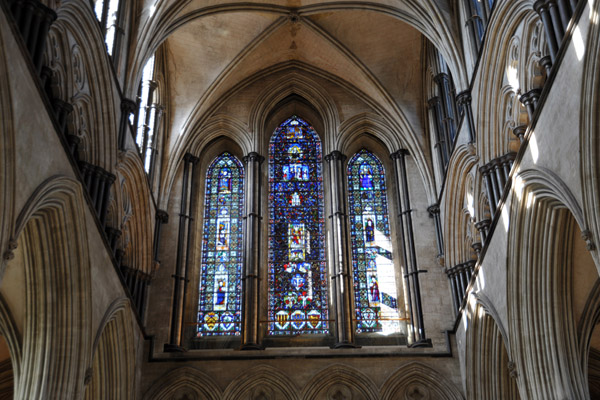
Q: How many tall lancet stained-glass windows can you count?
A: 3